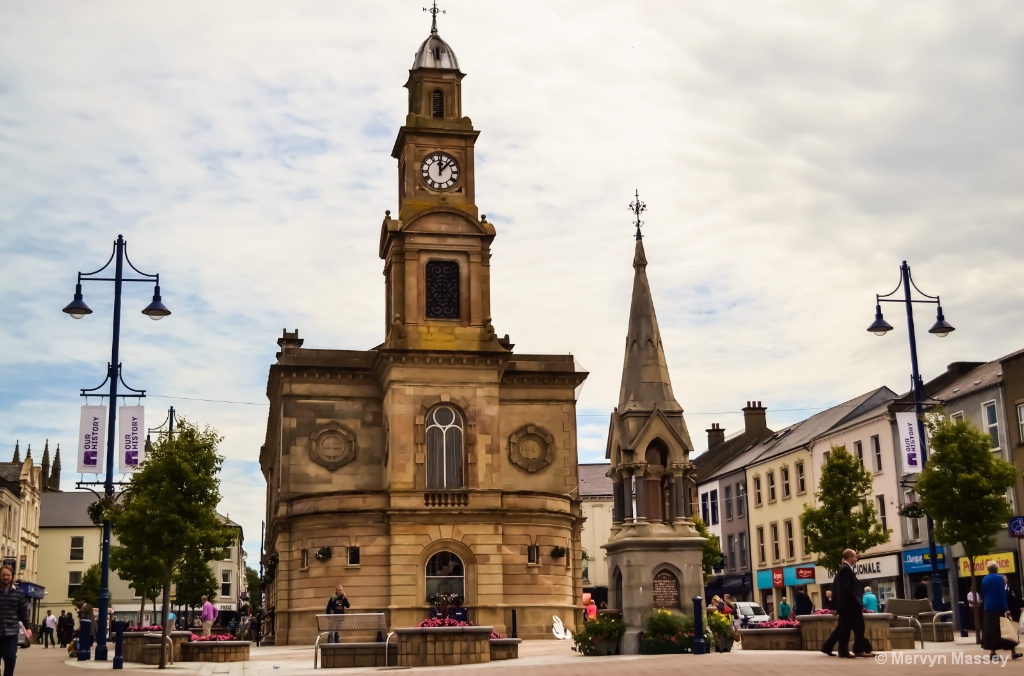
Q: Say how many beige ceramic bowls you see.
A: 0